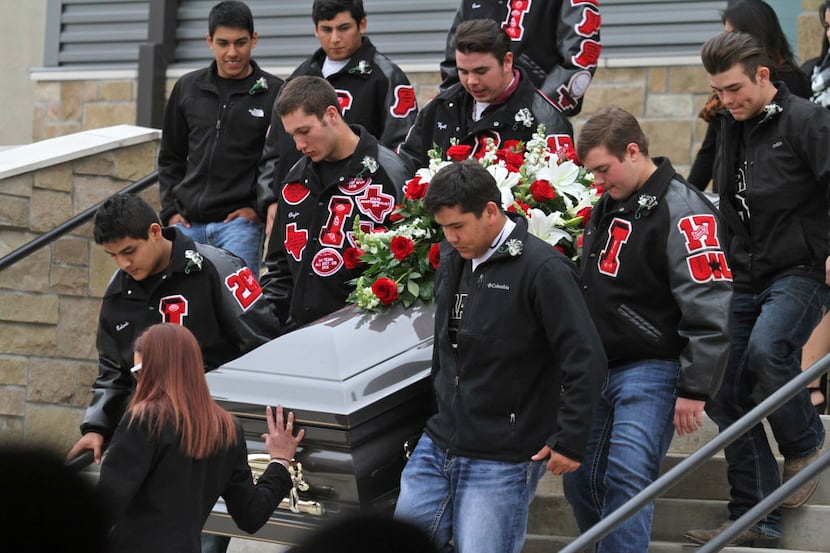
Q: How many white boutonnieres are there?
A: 8